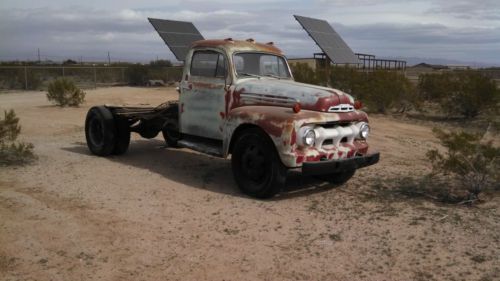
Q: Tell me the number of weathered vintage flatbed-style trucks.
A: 1